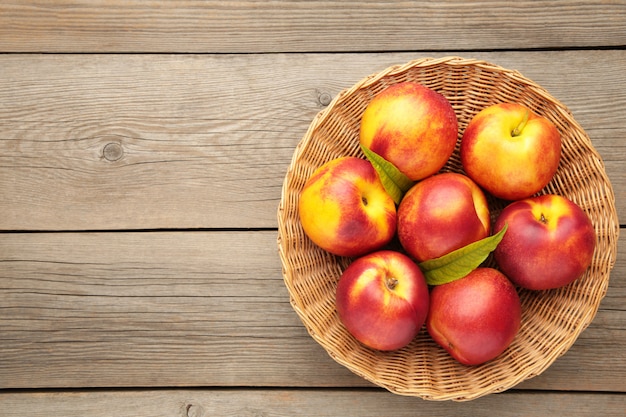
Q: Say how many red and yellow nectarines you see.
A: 7